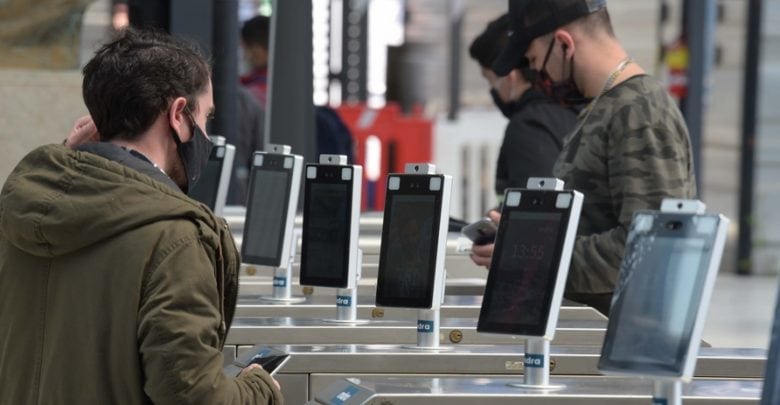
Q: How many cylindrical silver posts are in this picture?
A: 5